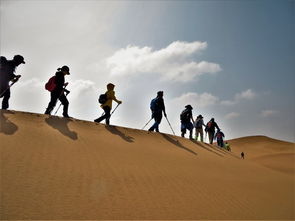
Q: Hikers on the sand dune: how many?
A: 10